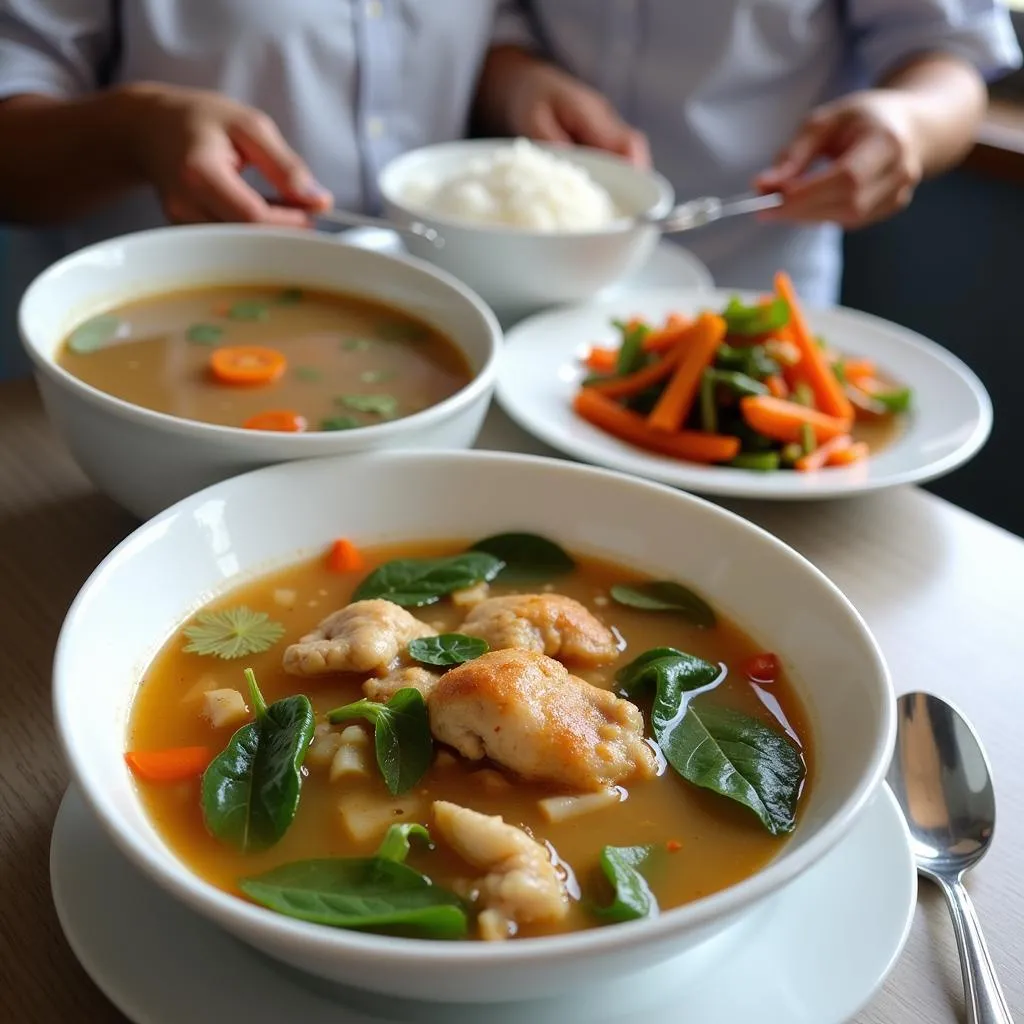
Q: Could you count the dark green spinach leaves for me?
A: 9